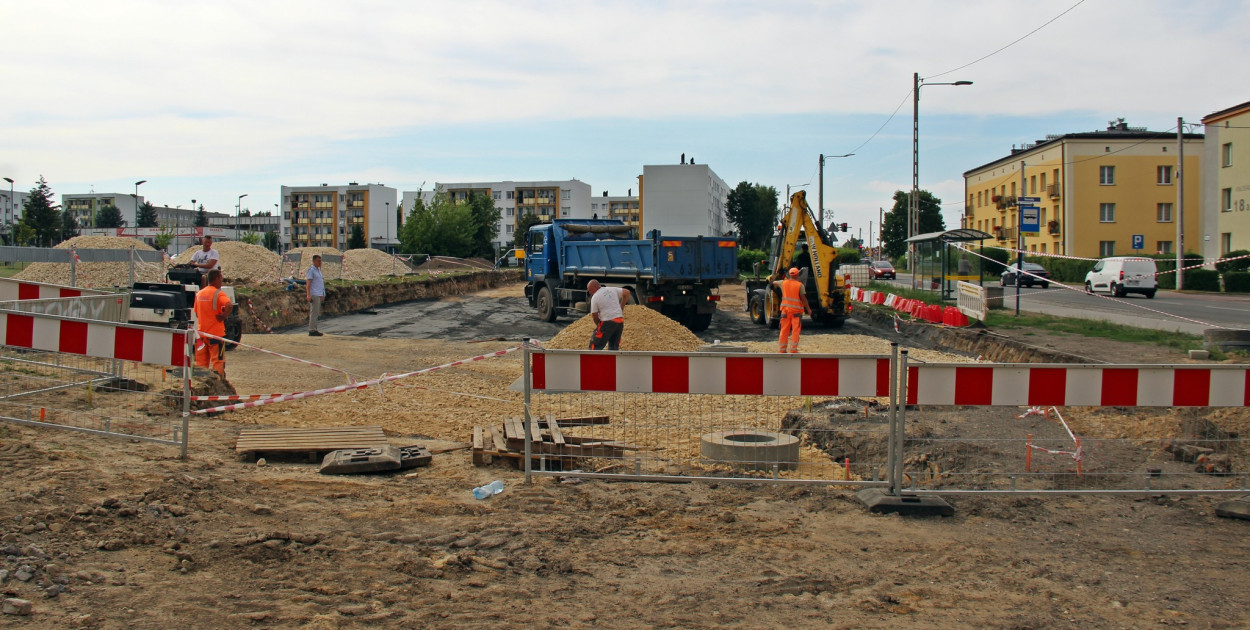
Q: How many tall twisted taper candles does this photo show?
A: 0